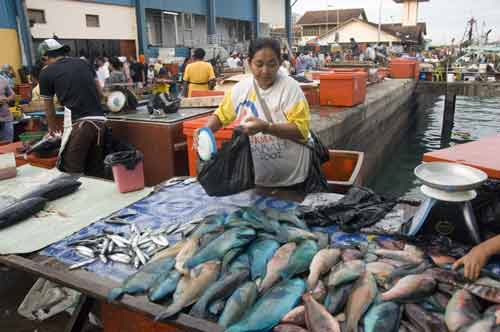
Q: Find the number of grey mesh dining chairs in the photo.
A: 0